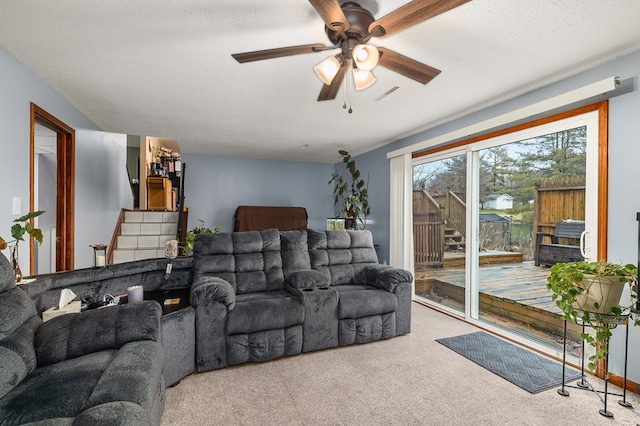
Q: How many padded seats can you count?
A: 3